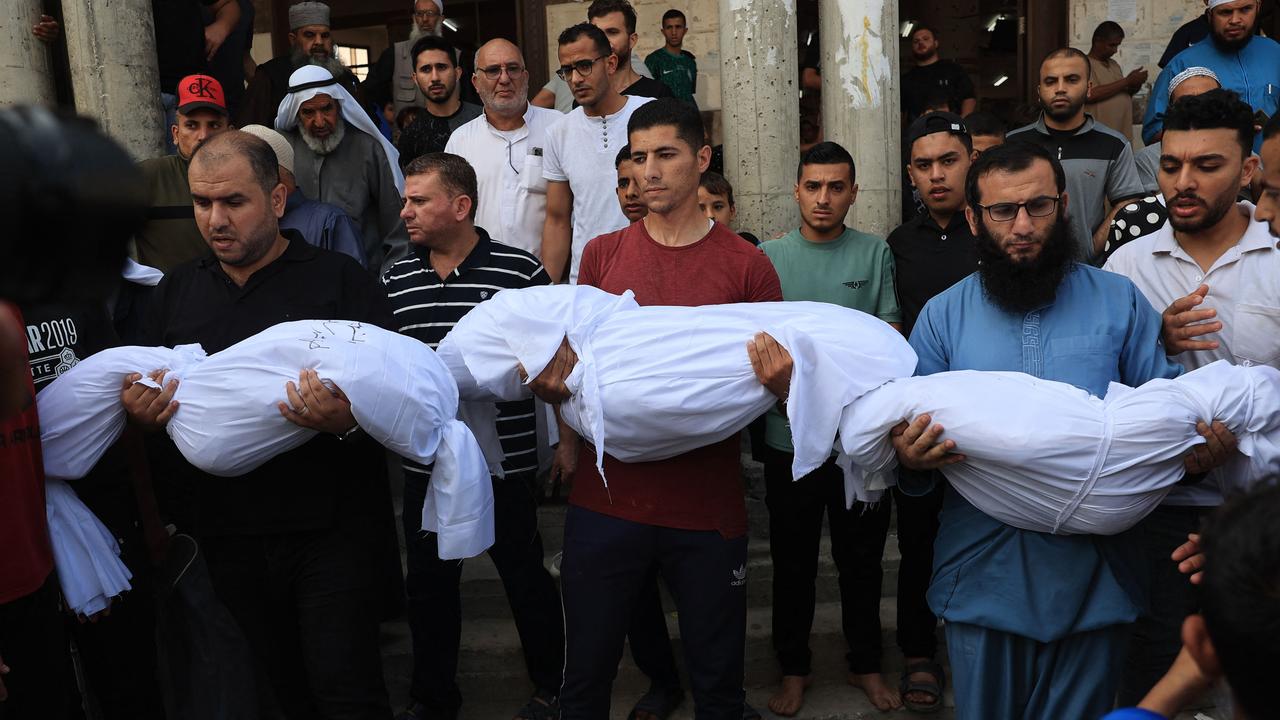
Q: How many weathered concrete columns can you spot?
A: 4